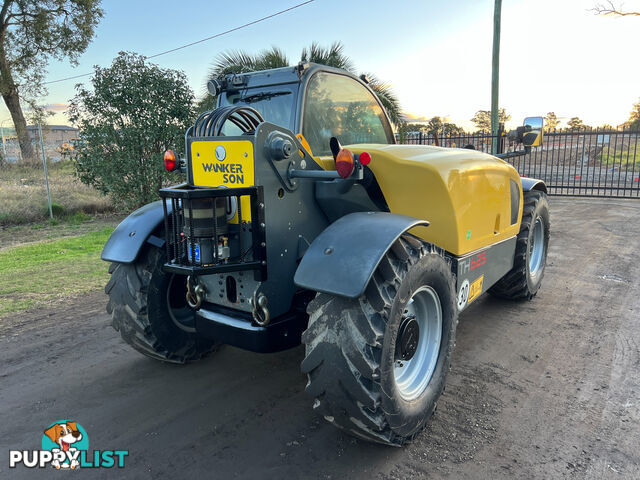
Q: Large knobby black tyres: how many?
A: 3